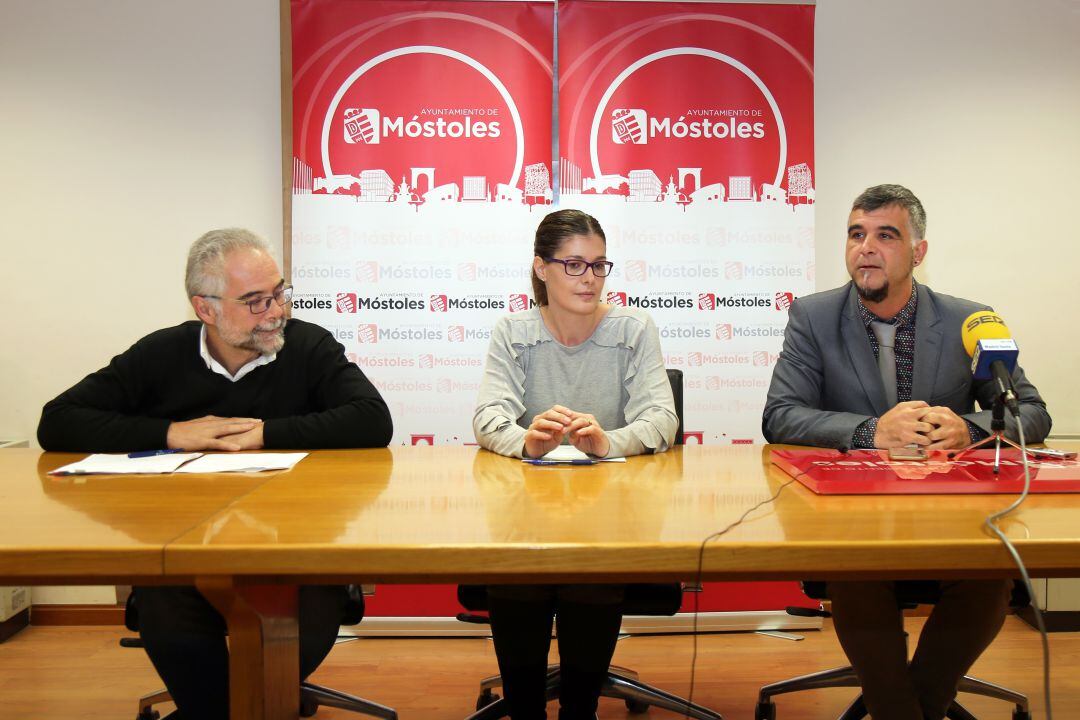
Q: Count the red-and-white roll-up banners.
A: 2